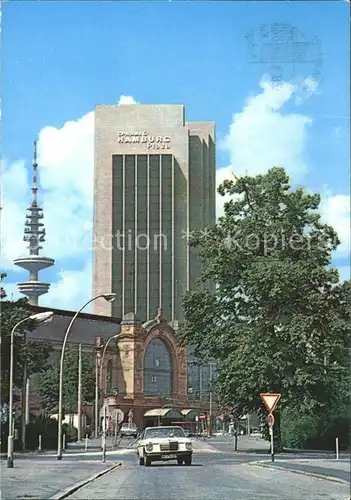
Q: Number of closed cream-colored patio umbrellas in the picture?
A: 0